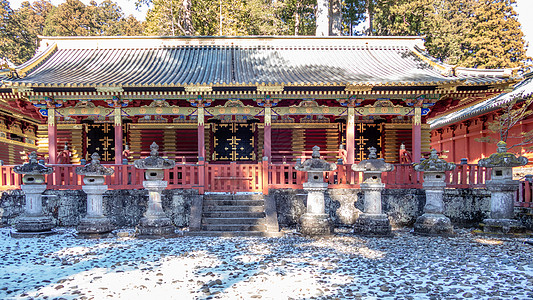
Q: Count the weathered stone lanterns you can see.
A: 7